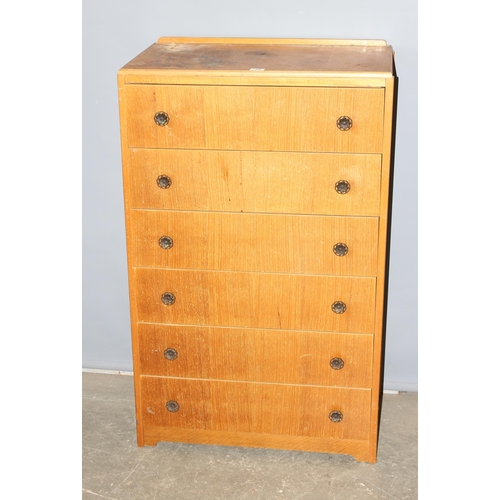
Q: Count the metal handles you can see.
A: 12